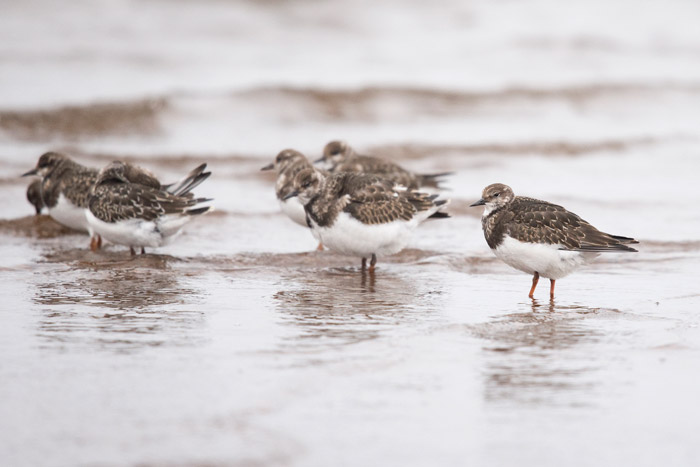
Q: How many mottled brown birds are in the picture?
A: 7